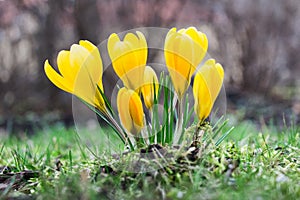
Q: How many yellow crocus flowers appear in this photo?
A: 6